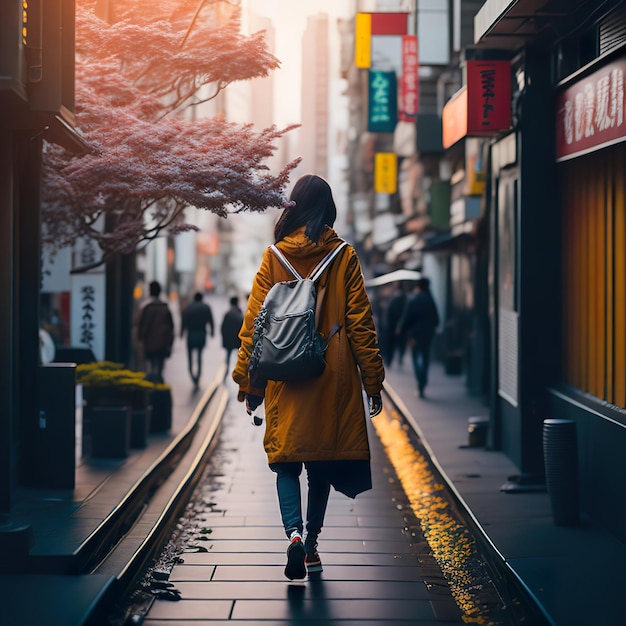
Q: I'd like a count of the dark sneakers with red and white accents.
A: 2